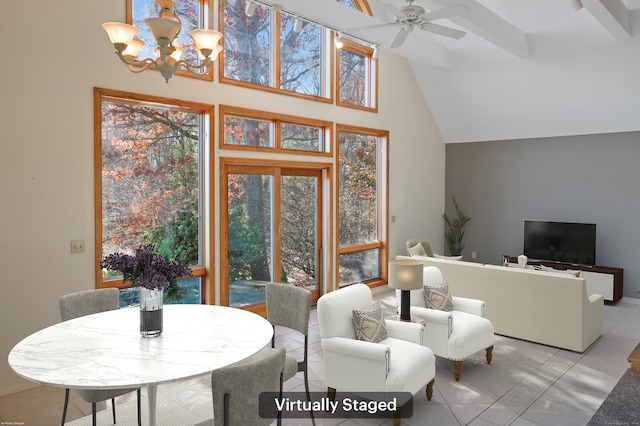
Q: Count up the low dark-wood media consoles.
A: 1